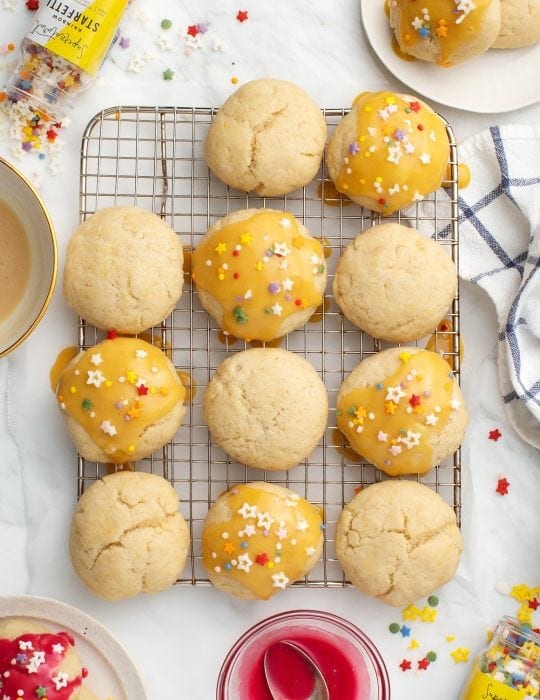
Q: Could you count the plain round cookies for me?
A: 6